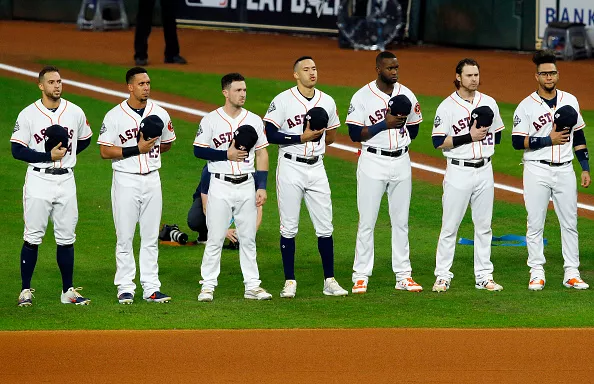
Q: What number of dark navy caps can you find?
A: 7